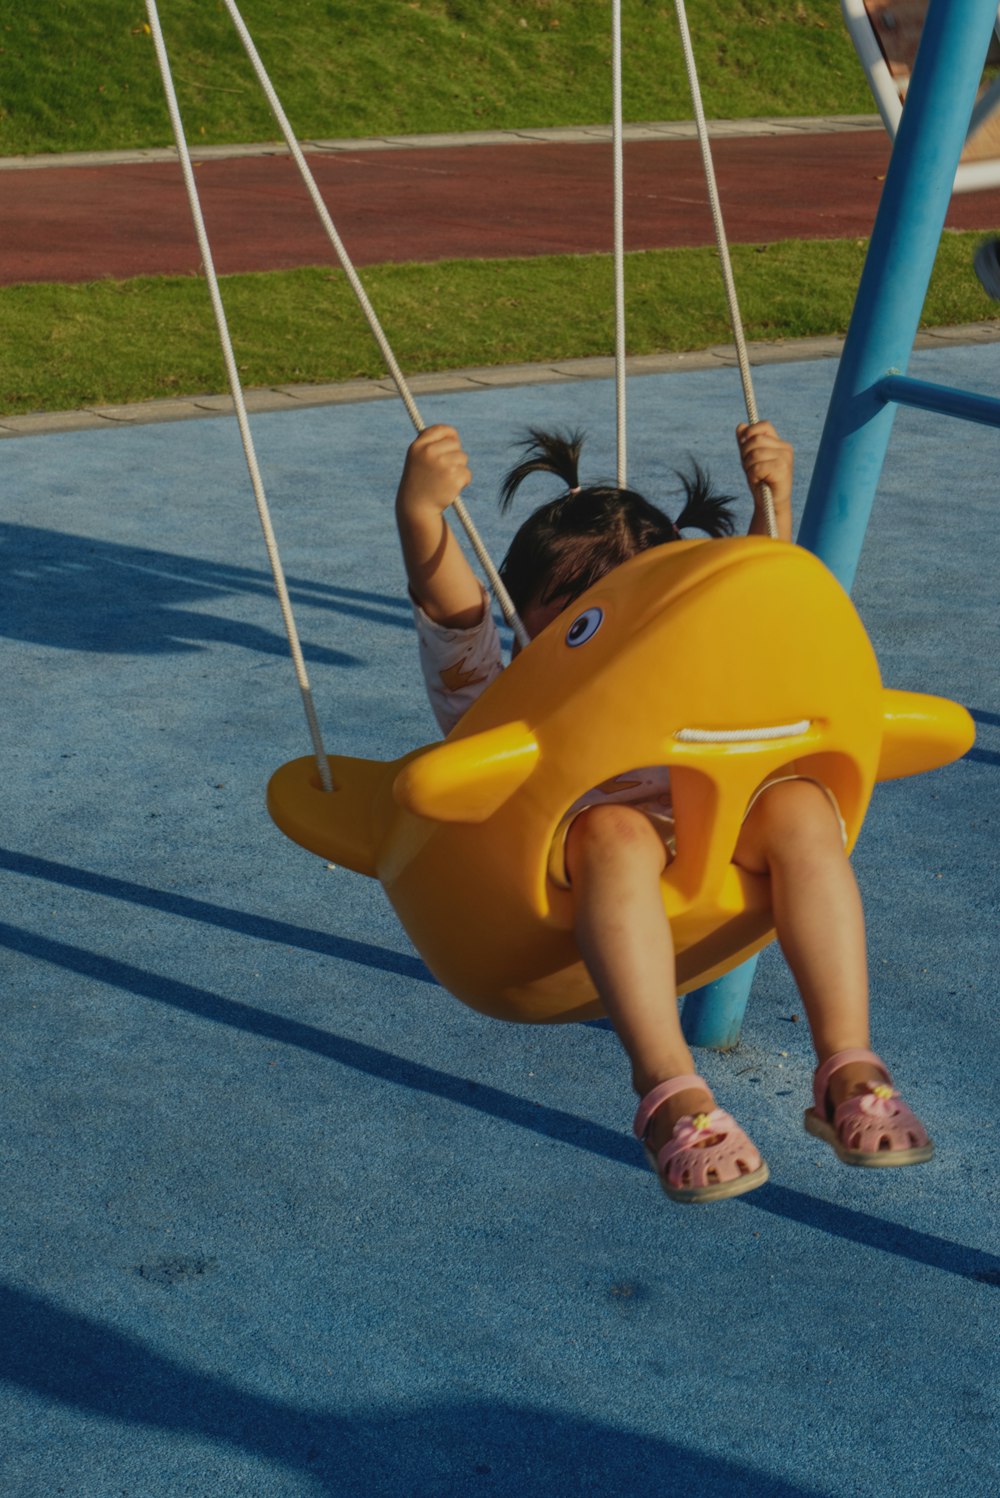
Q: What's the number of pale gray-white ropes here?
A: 4